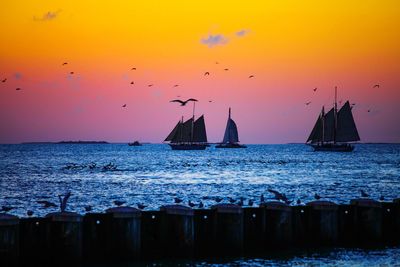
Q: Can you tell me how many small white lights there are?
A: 8